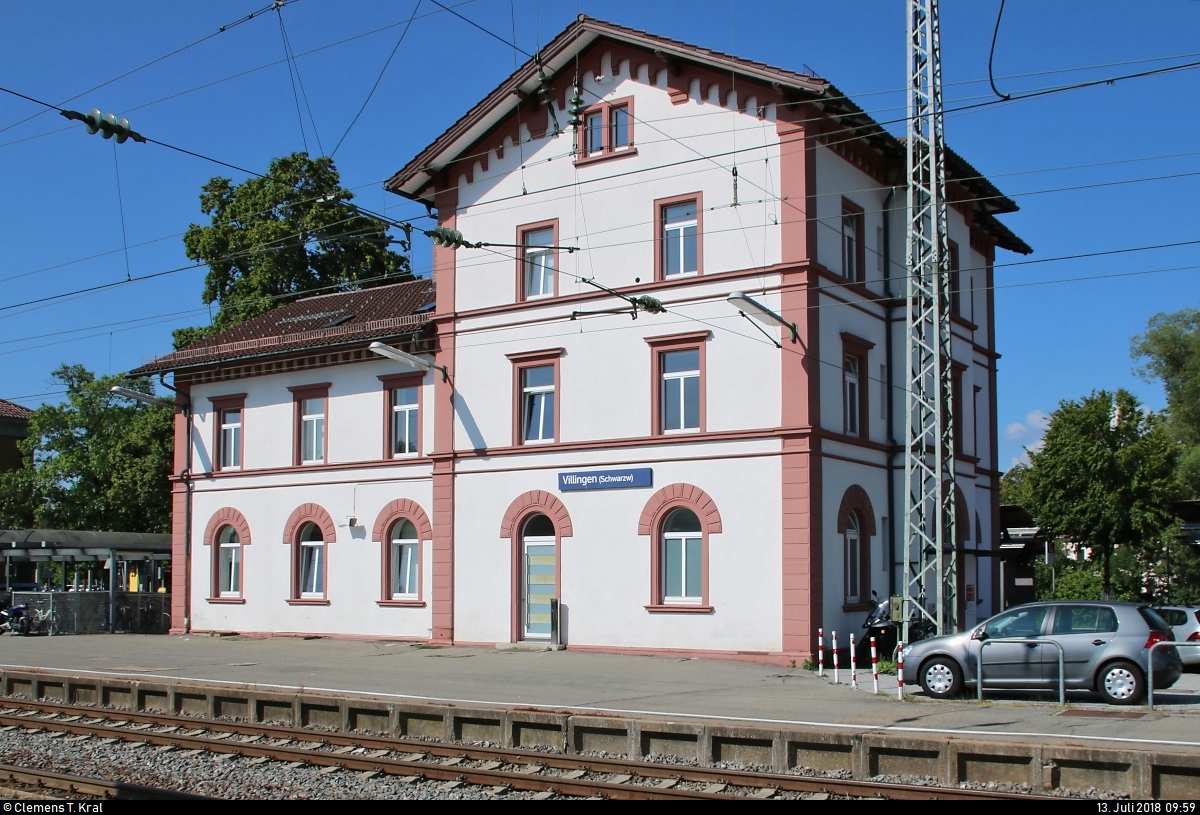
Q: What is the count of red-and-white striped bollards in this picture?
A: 5